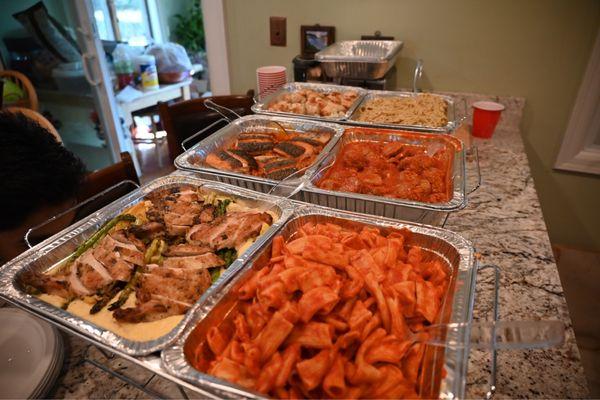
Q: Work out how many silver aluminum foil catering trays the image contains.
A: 7